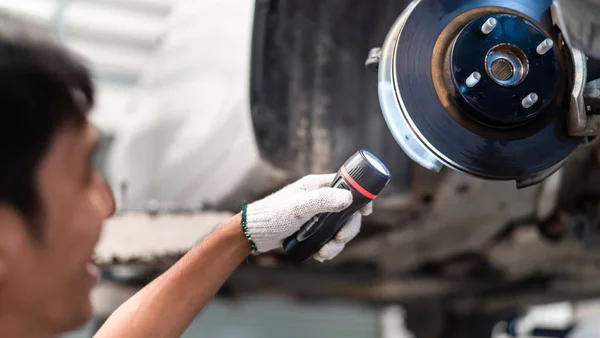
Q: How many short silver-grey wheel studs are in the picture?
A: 4